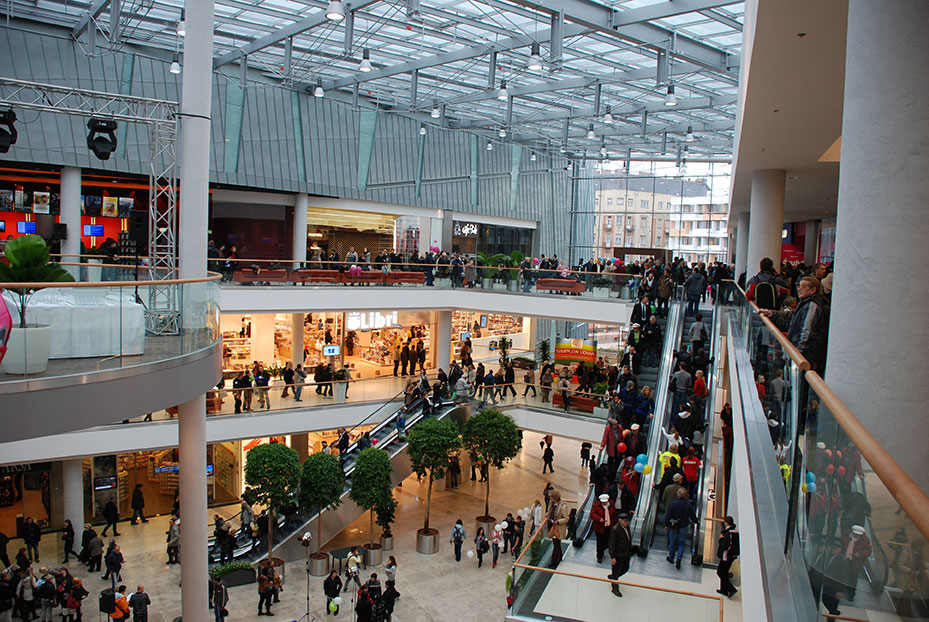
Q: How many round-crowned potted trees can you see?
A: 5